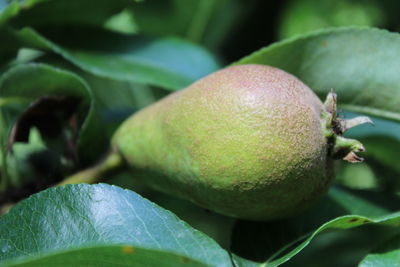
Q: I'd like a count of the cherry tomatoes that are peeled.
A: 0